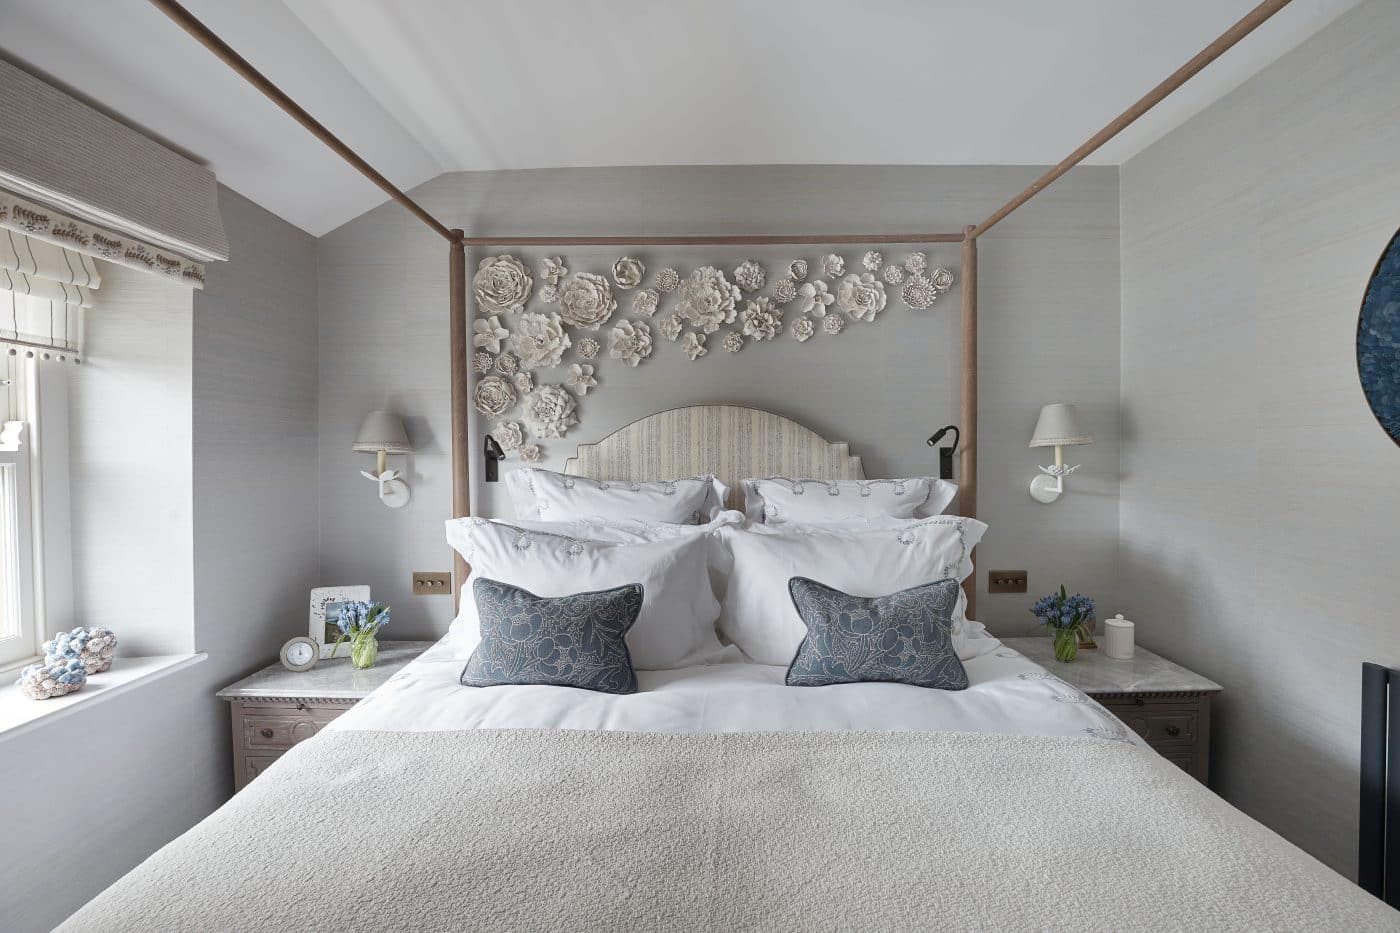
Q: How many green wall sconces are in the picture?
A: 0